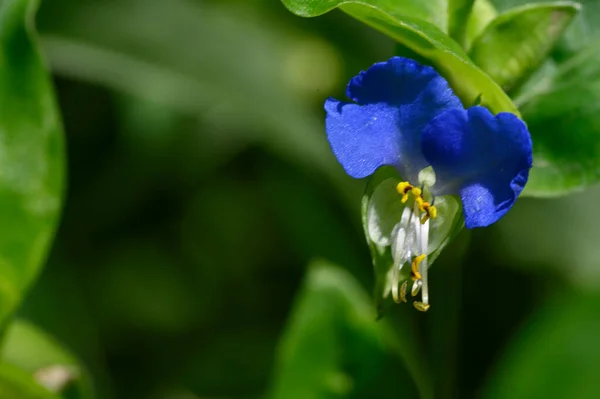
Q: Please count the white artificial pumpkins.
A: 0